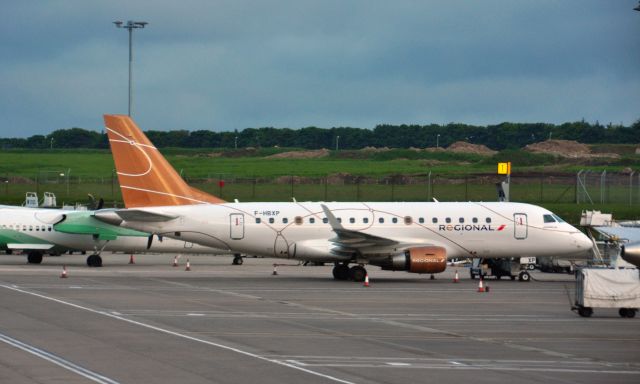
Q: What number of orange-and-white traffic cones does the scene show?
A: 8